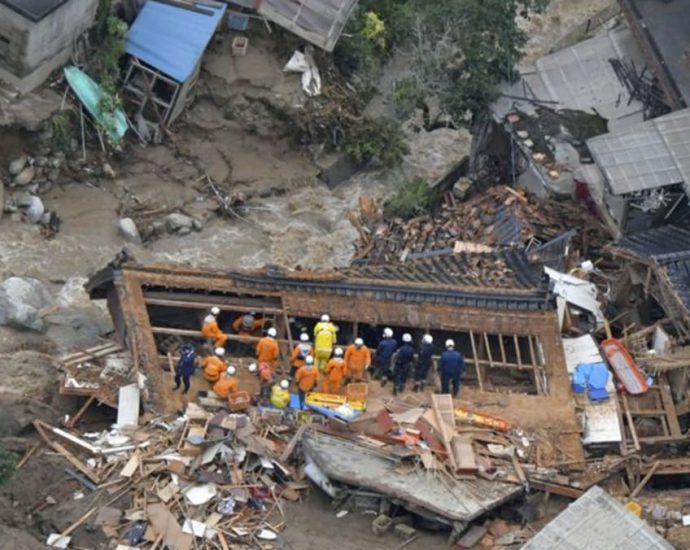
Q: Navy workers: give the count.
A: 5